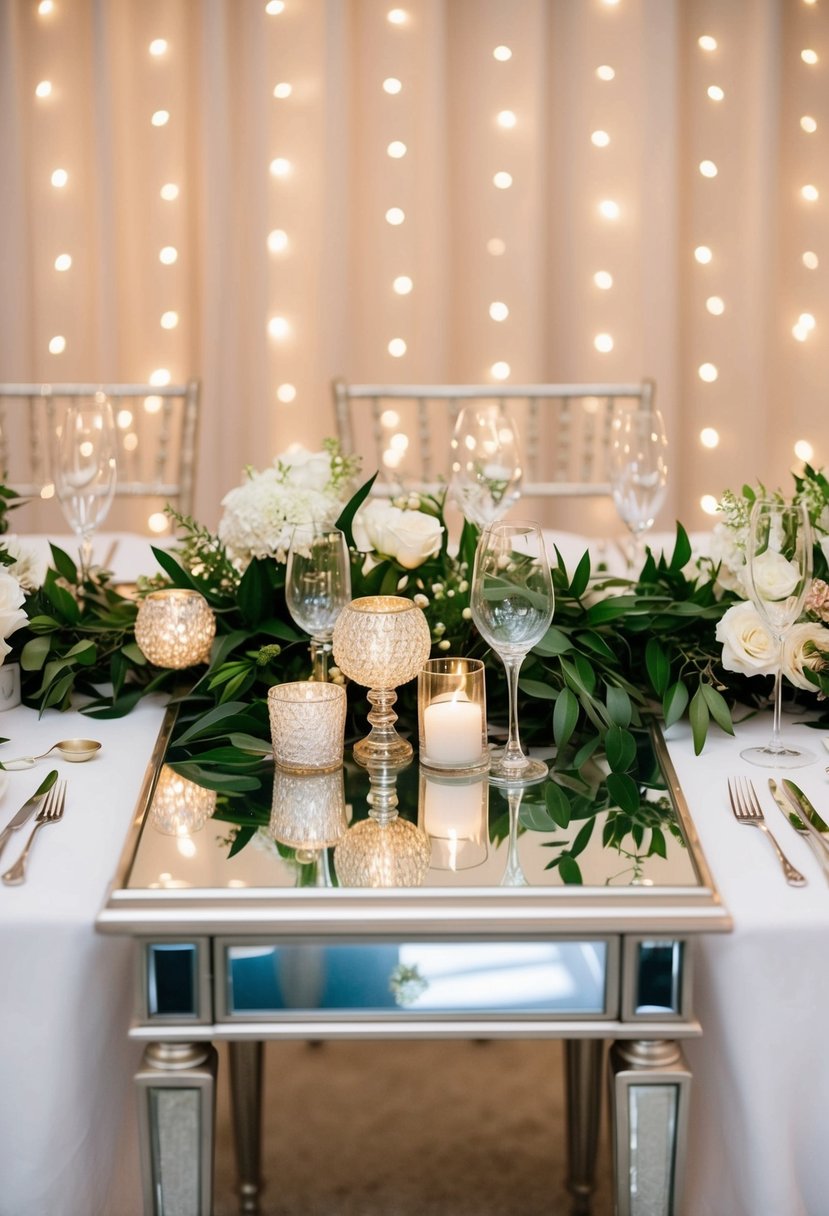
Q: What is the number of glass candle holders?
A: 4